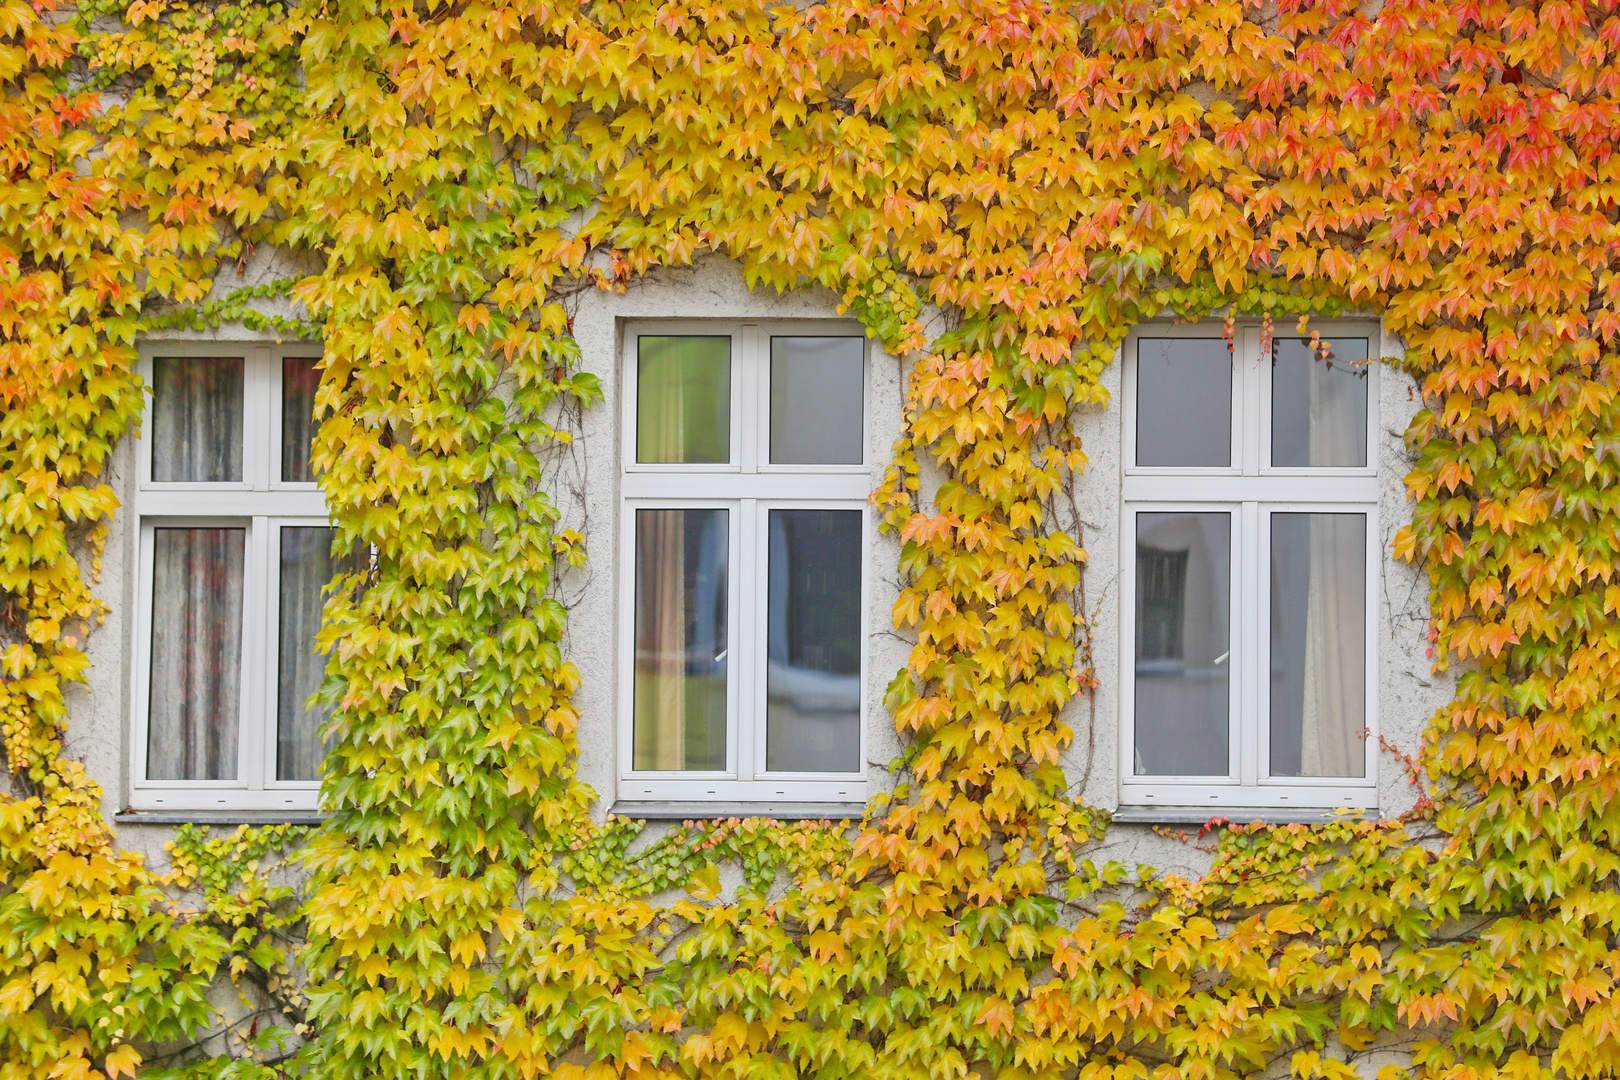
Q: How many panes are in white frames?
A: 12